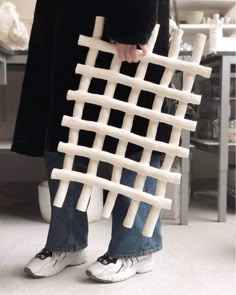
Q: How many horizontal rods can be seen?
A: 6